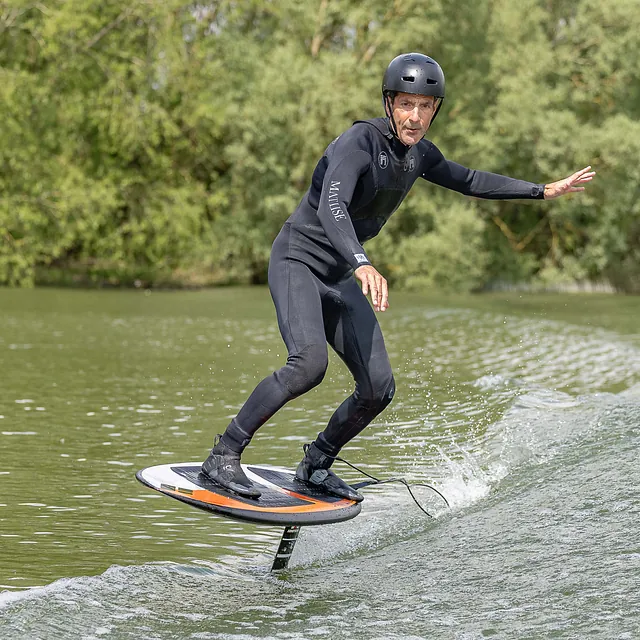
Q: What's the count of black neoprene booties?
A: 2